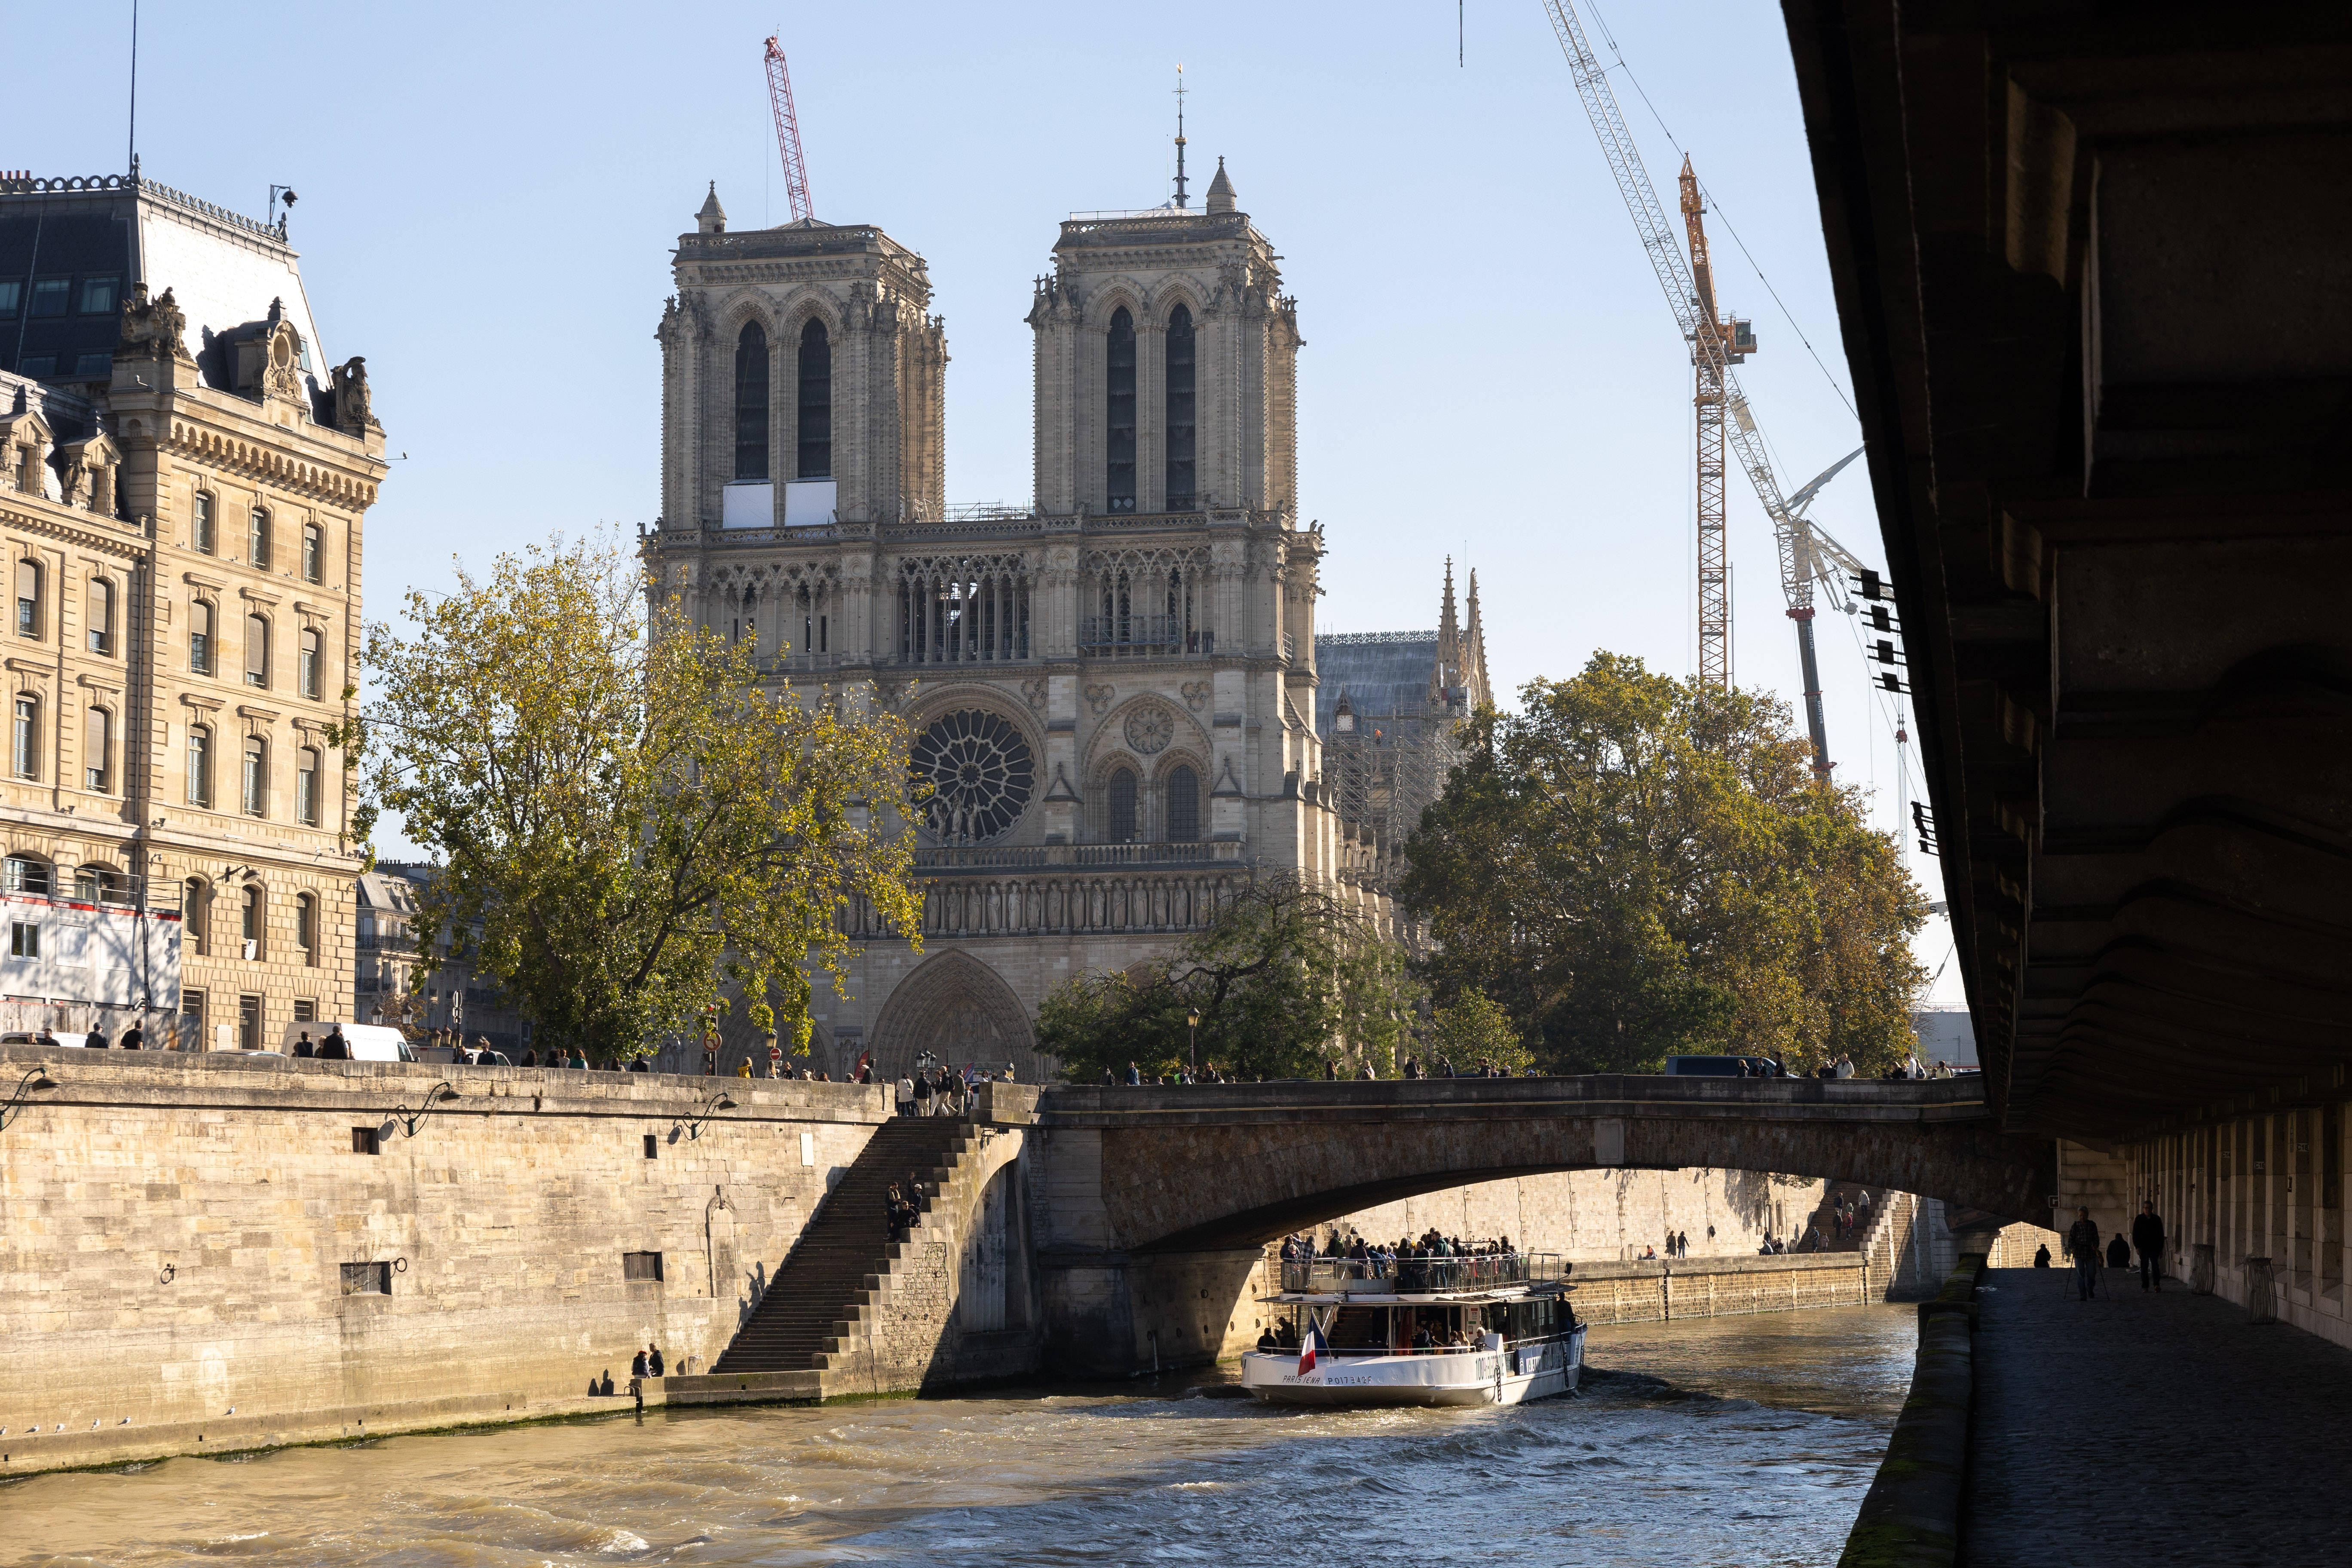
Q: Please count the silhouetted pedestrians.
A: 4